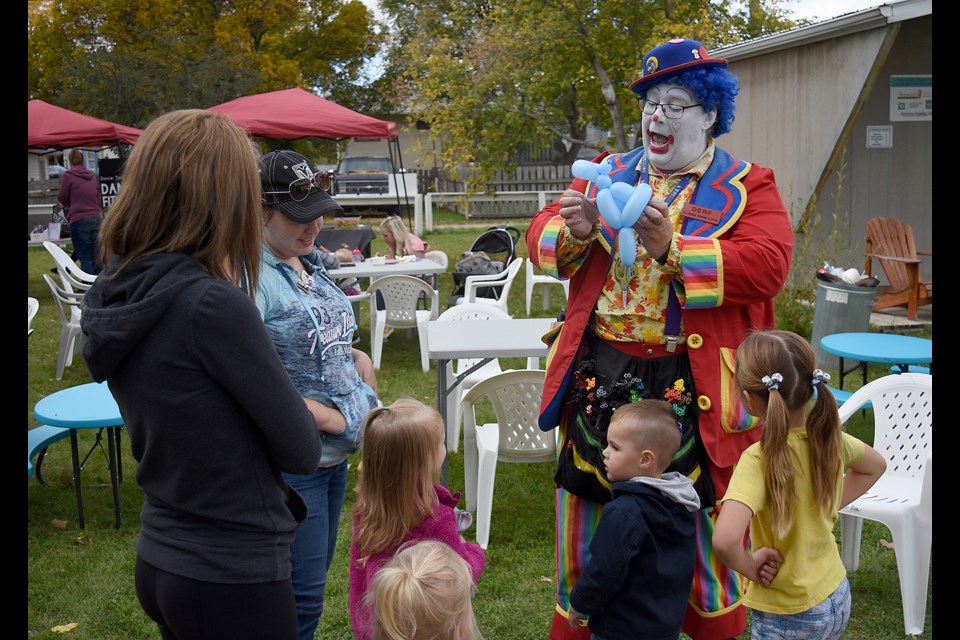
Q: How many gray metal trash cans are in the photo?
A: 1